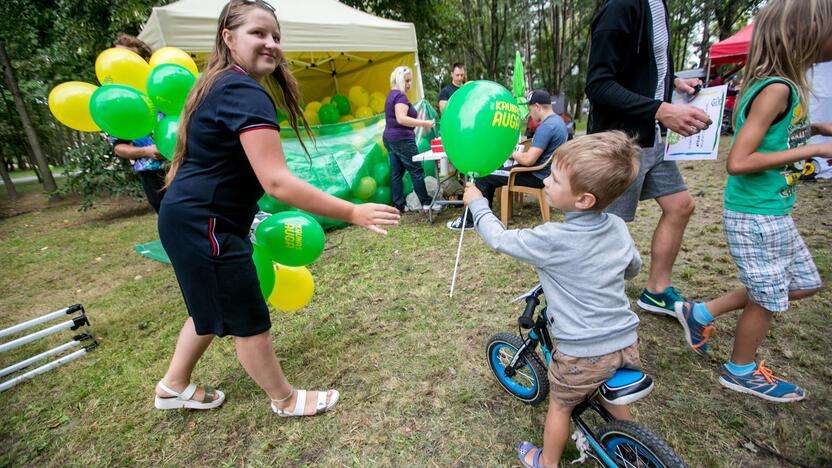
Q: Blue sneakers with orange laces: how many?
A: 2